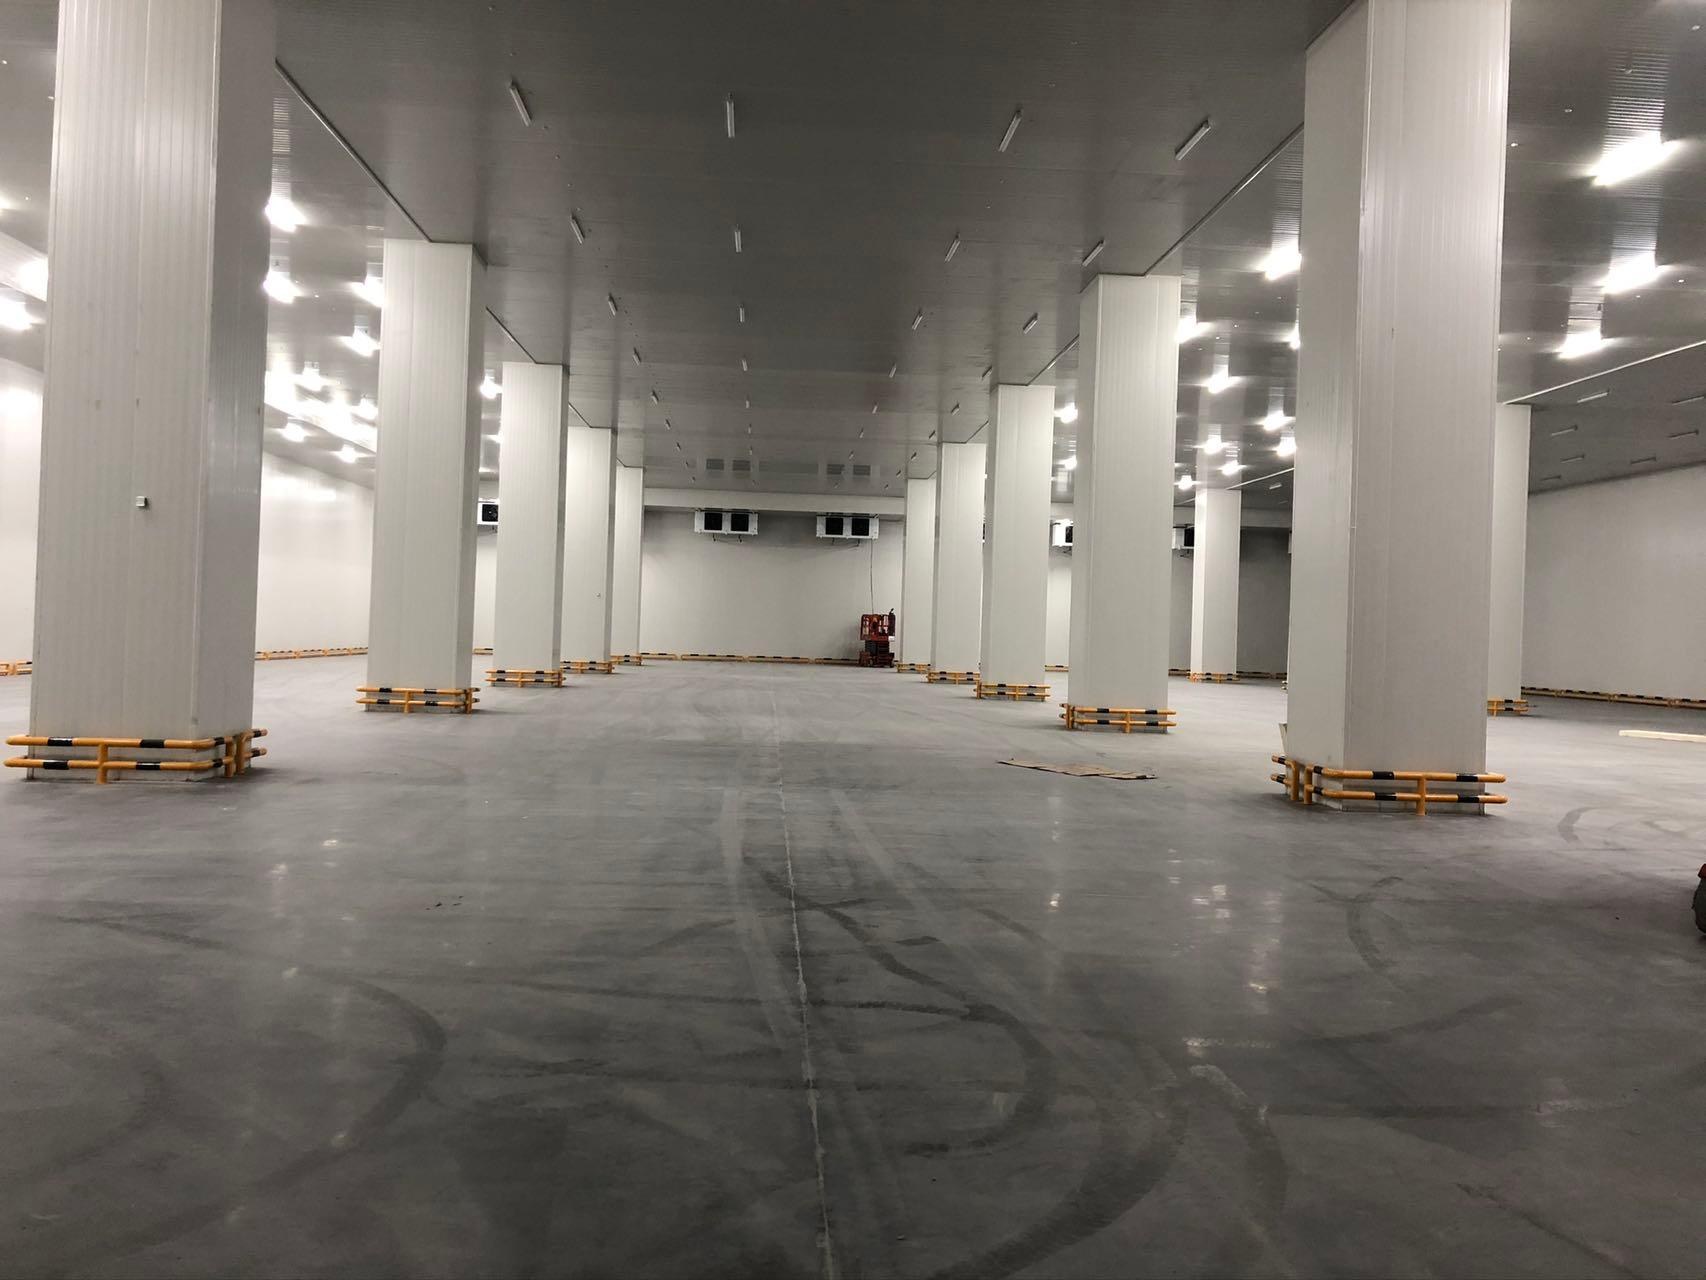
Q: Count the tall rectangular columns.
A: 12